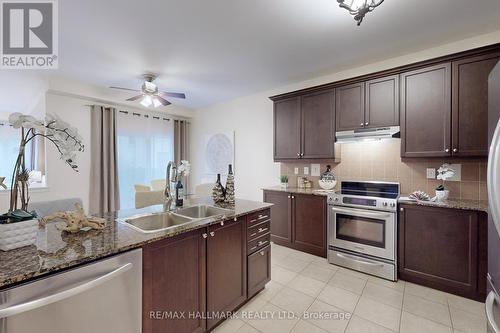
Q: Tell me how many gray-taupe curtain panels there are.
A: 2